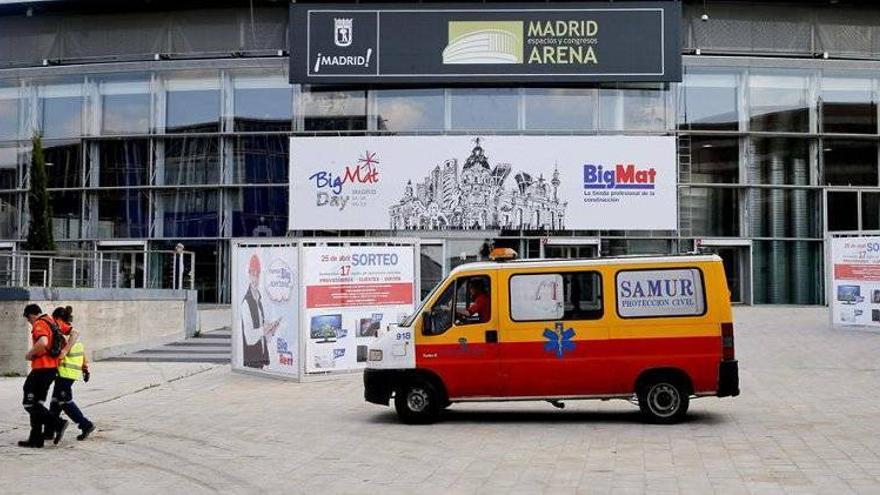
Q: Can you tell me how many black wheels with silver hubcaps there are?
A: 2